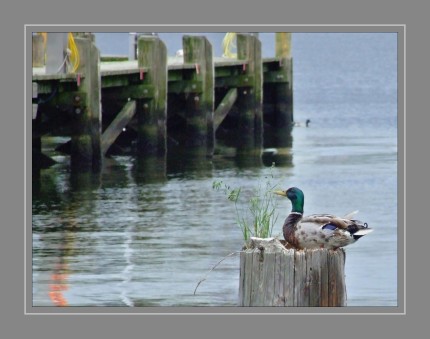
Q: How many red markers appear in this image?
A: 4